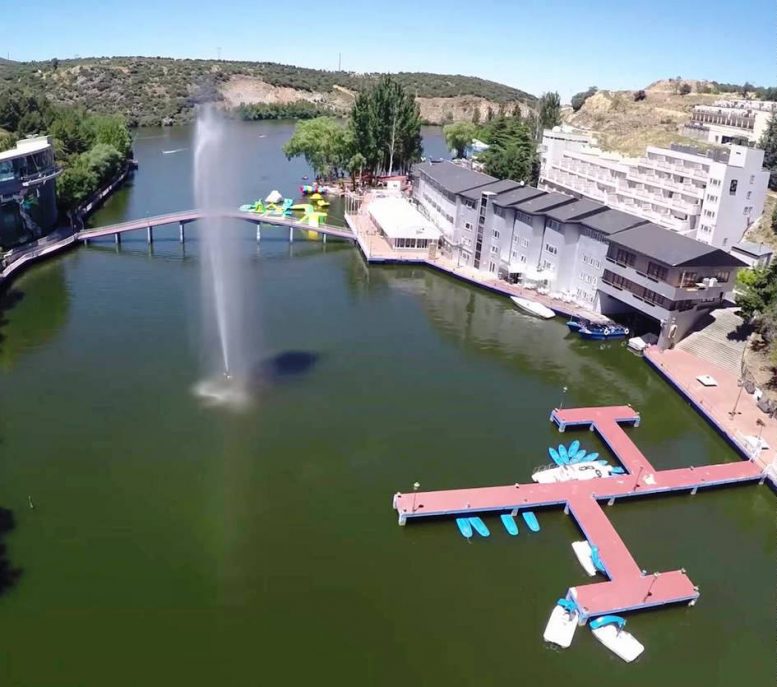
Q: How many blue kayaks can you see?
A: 11